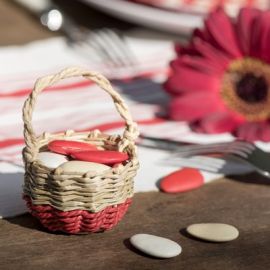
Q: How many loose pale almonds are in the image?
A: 2